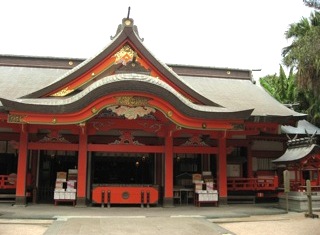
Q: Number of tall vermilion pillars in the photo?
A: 4